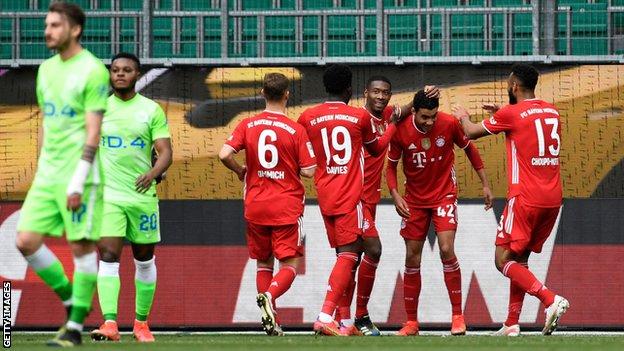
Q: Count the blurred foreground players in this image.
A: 1